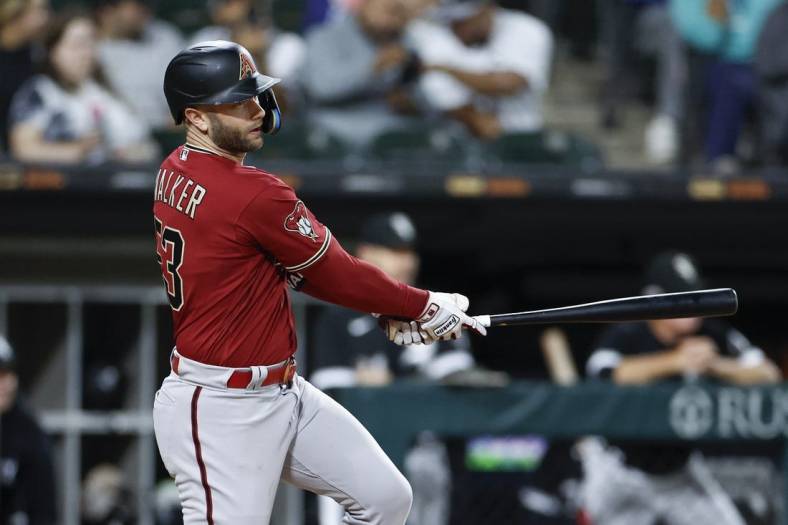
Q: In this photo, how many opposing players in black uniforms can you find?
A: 3